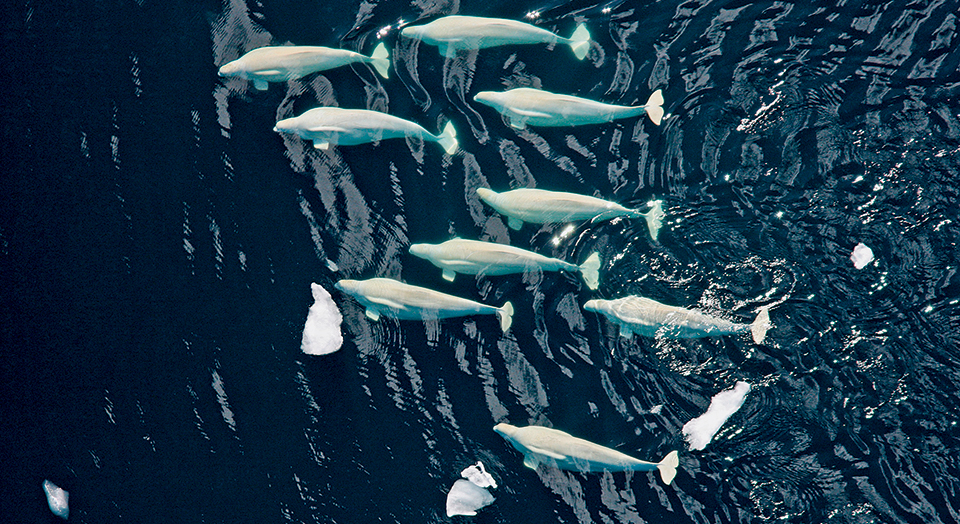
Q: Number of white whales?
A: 9